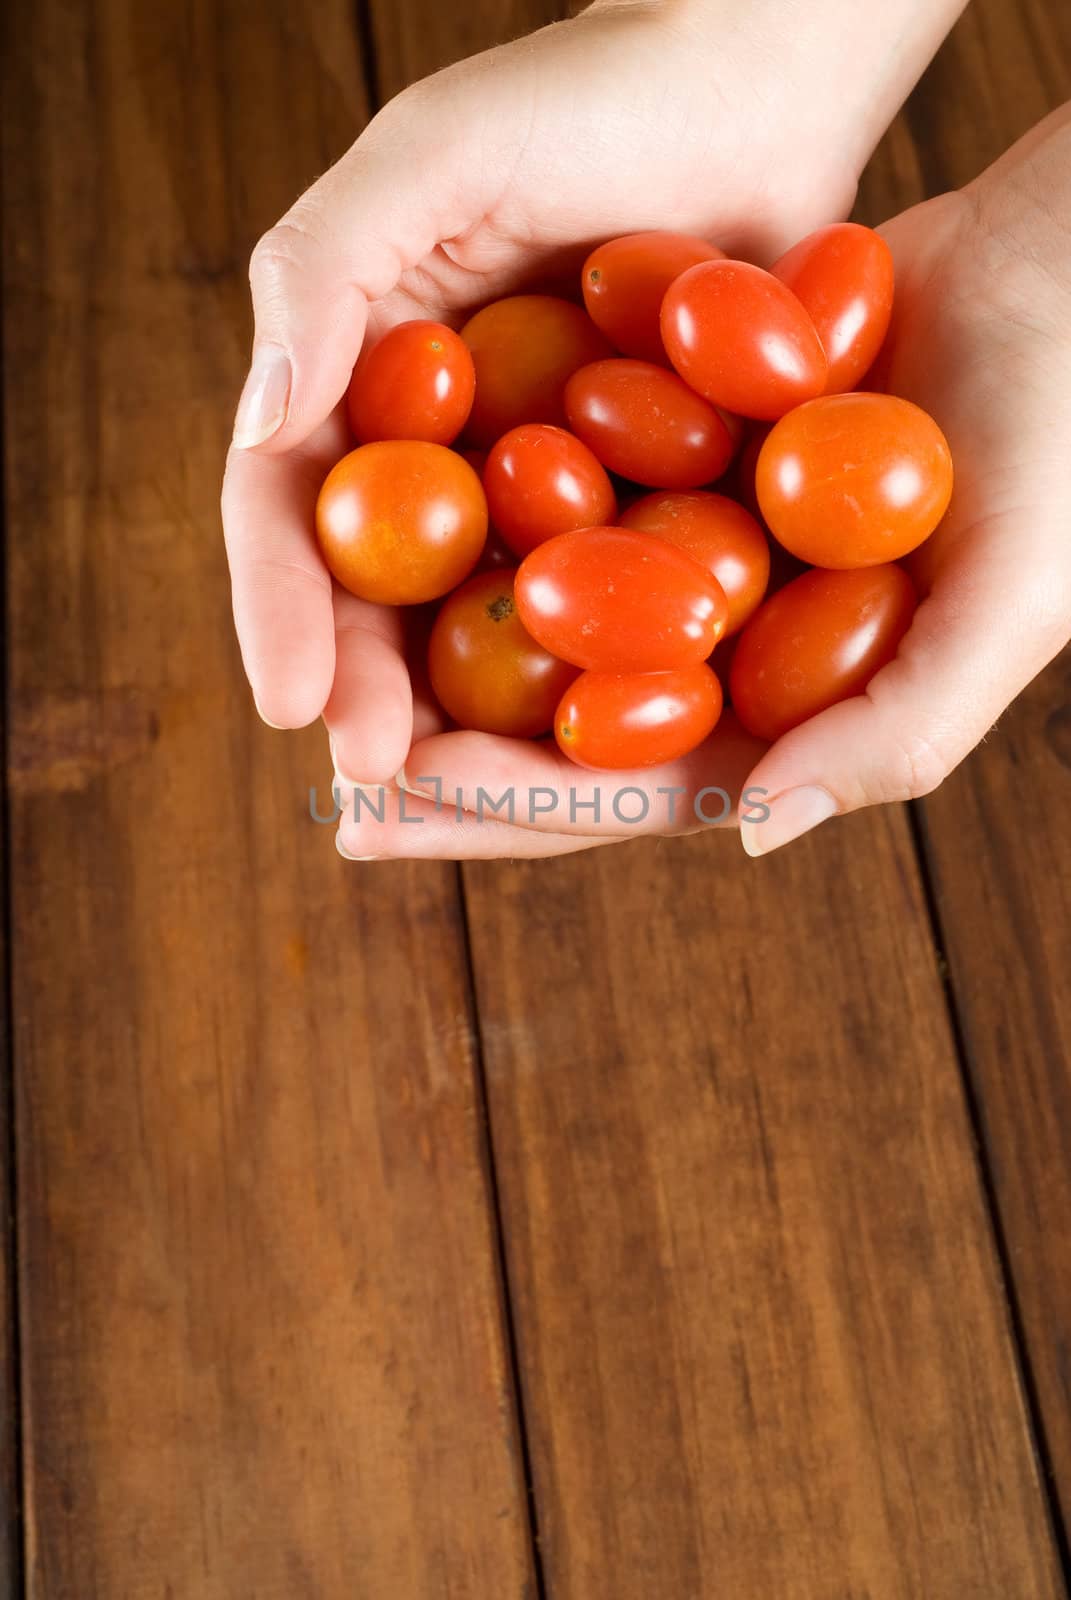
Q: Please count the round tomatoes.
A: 5